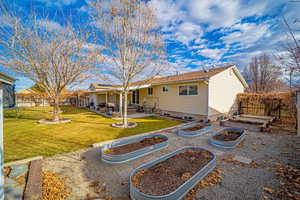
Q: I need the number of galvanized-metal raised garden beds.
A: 4